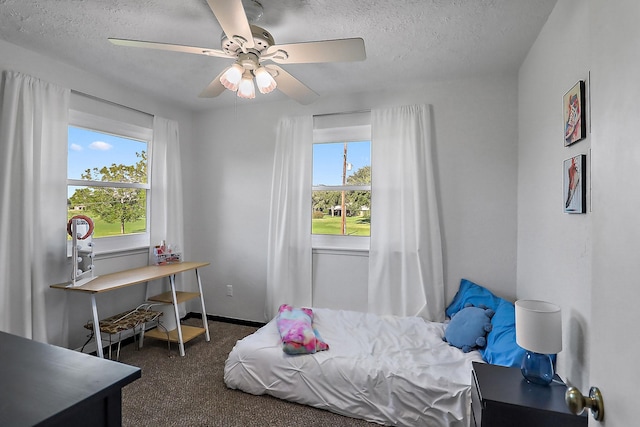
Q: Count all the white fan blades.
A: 5